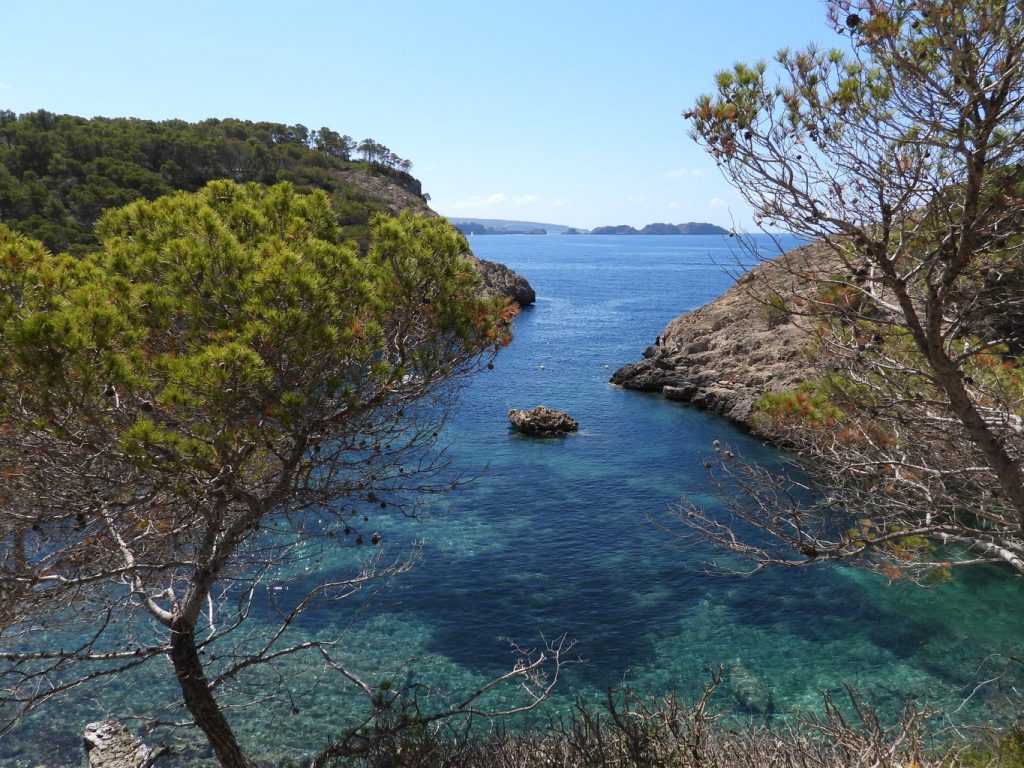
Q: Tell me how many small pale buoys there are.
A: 2